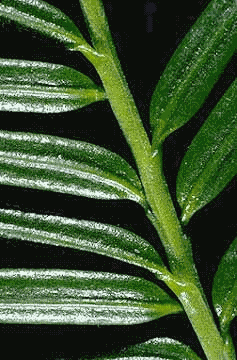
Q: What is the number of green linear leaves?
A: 9